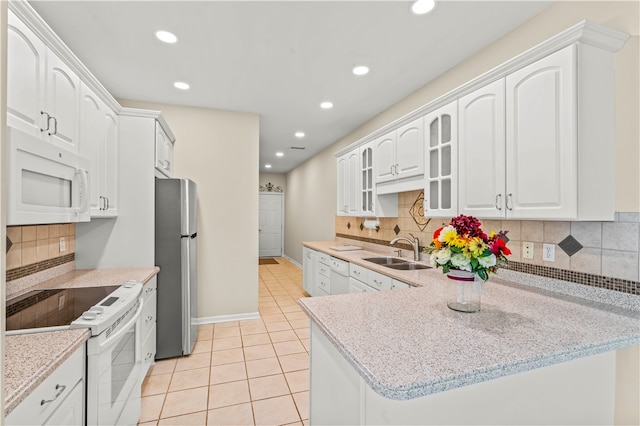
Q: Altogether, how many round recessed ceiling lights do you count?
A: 8